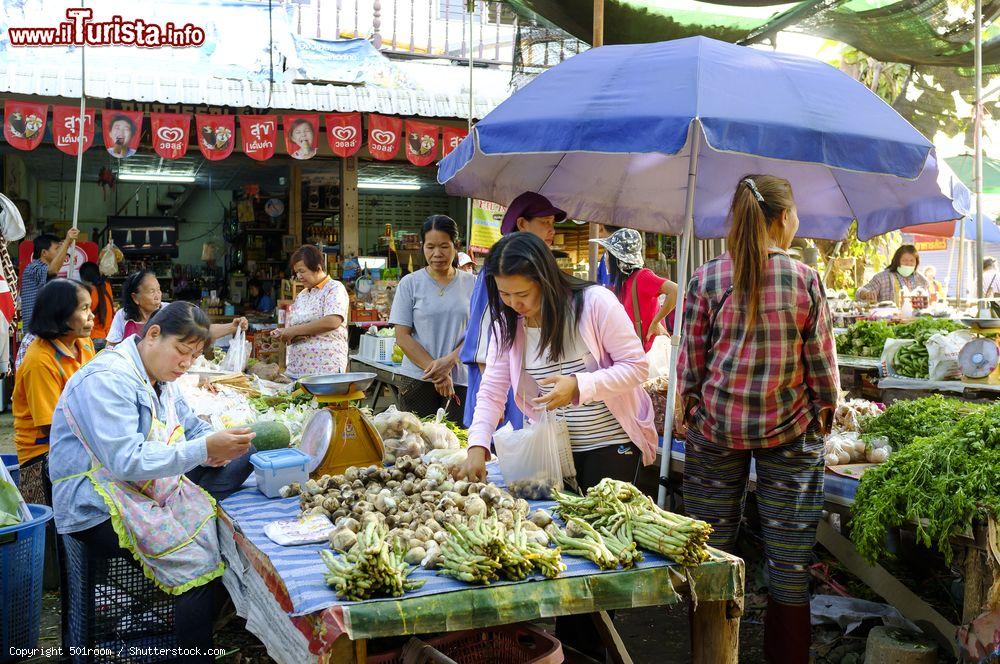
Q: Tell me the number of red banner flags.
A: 11